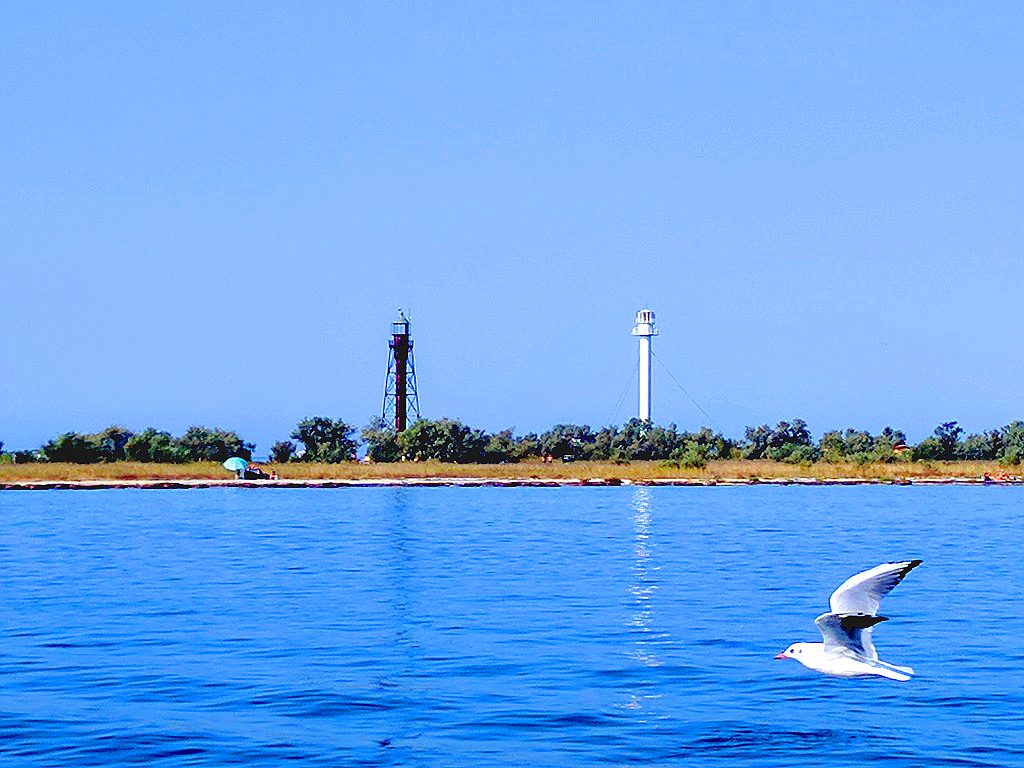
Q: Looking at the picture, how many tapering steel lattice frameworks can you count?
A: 1